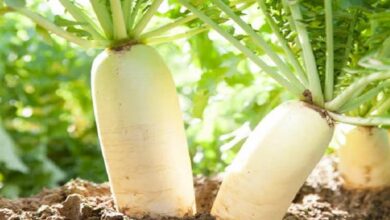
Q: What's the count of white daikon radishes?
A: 3